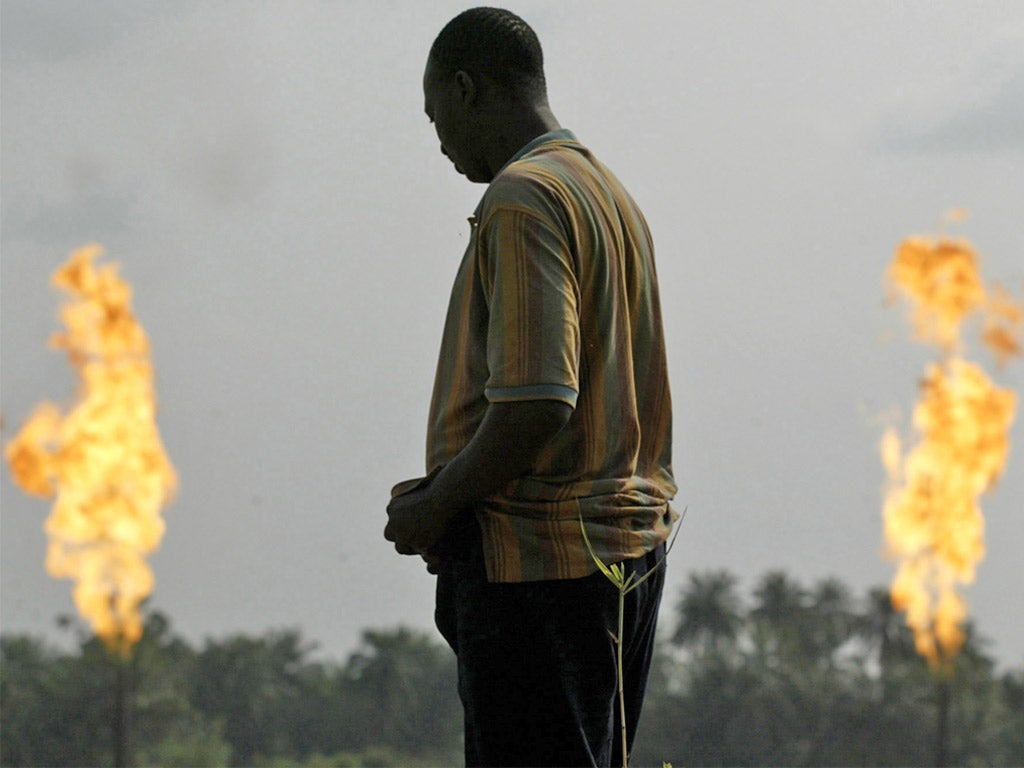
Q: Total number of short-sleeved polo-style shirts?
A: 1